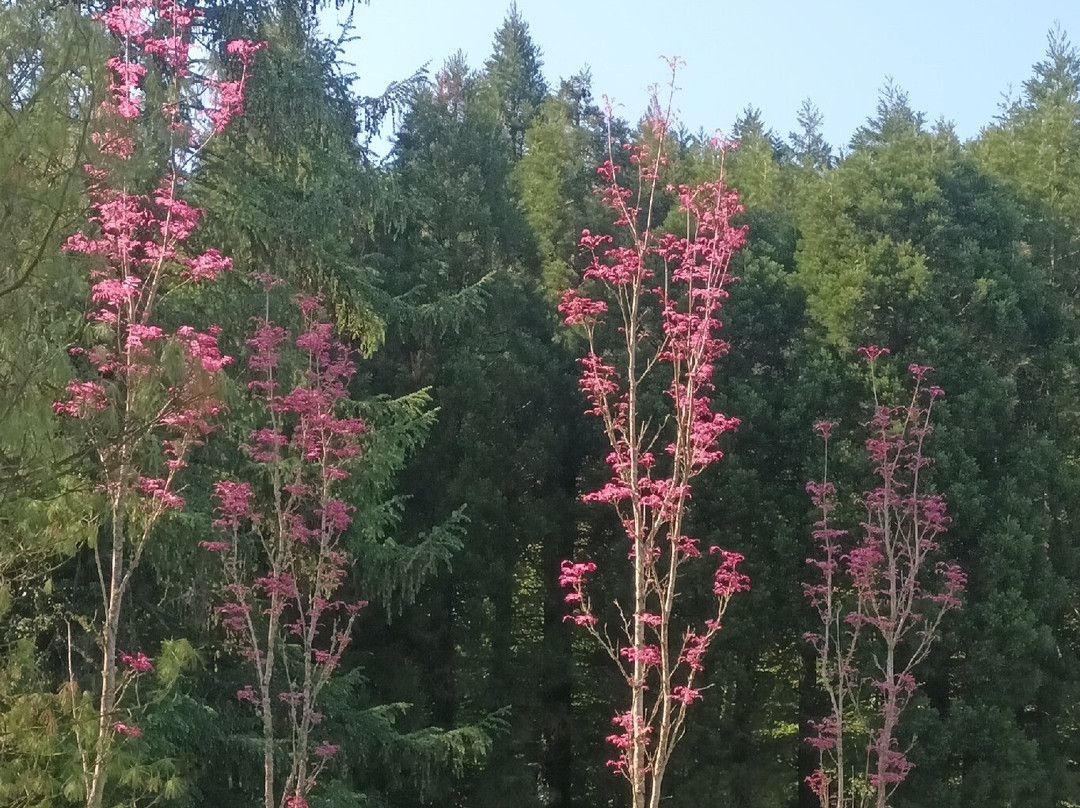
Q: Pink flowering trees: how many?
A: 4